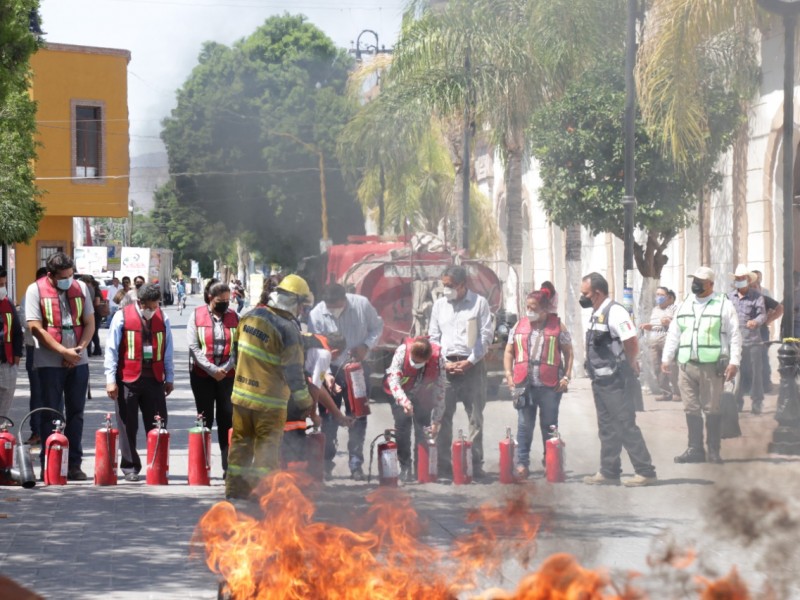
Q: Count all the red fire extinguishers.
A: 13